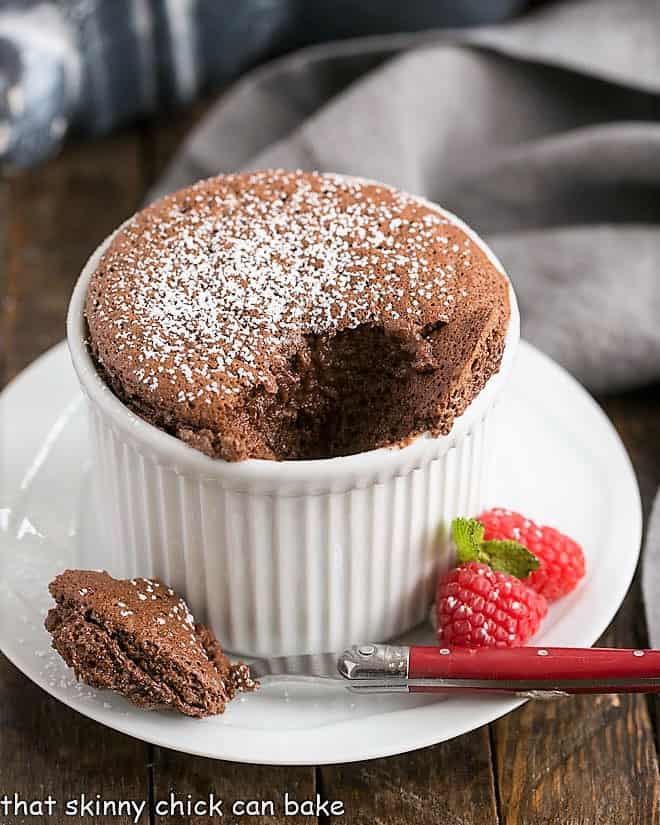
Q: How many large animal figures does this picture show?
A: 0